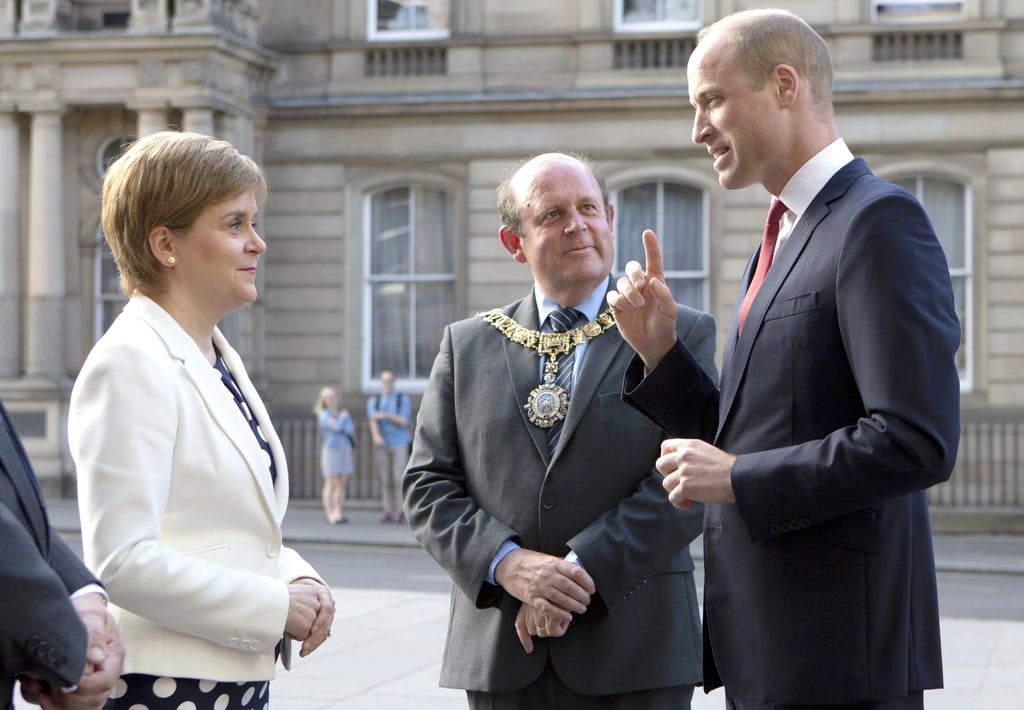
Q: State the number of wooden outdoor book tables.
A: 0